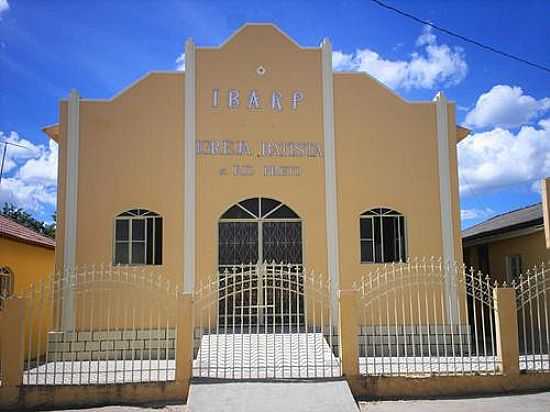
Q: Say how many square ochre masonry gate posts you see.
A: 4